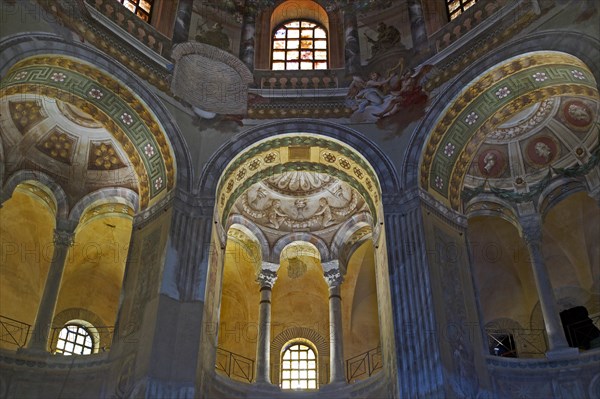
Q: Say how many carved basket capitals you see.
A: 4